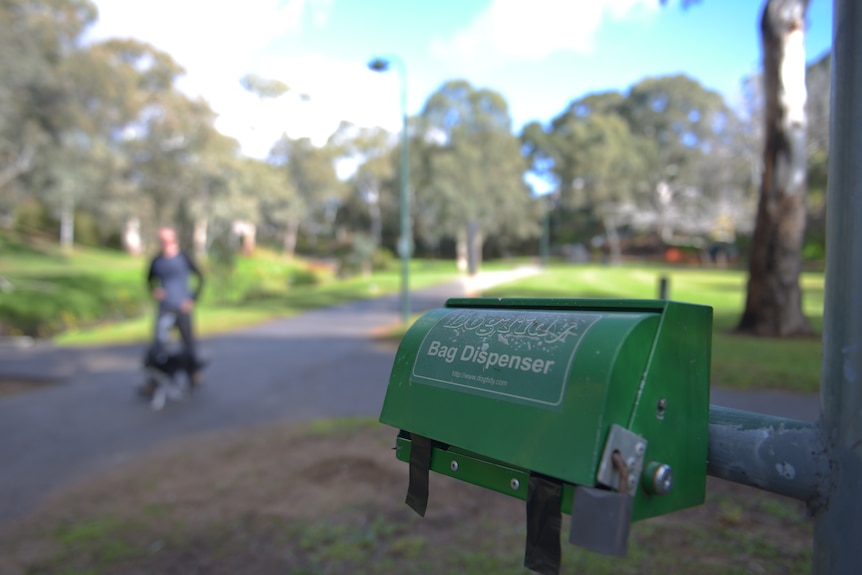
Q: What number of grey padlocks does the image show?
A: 1